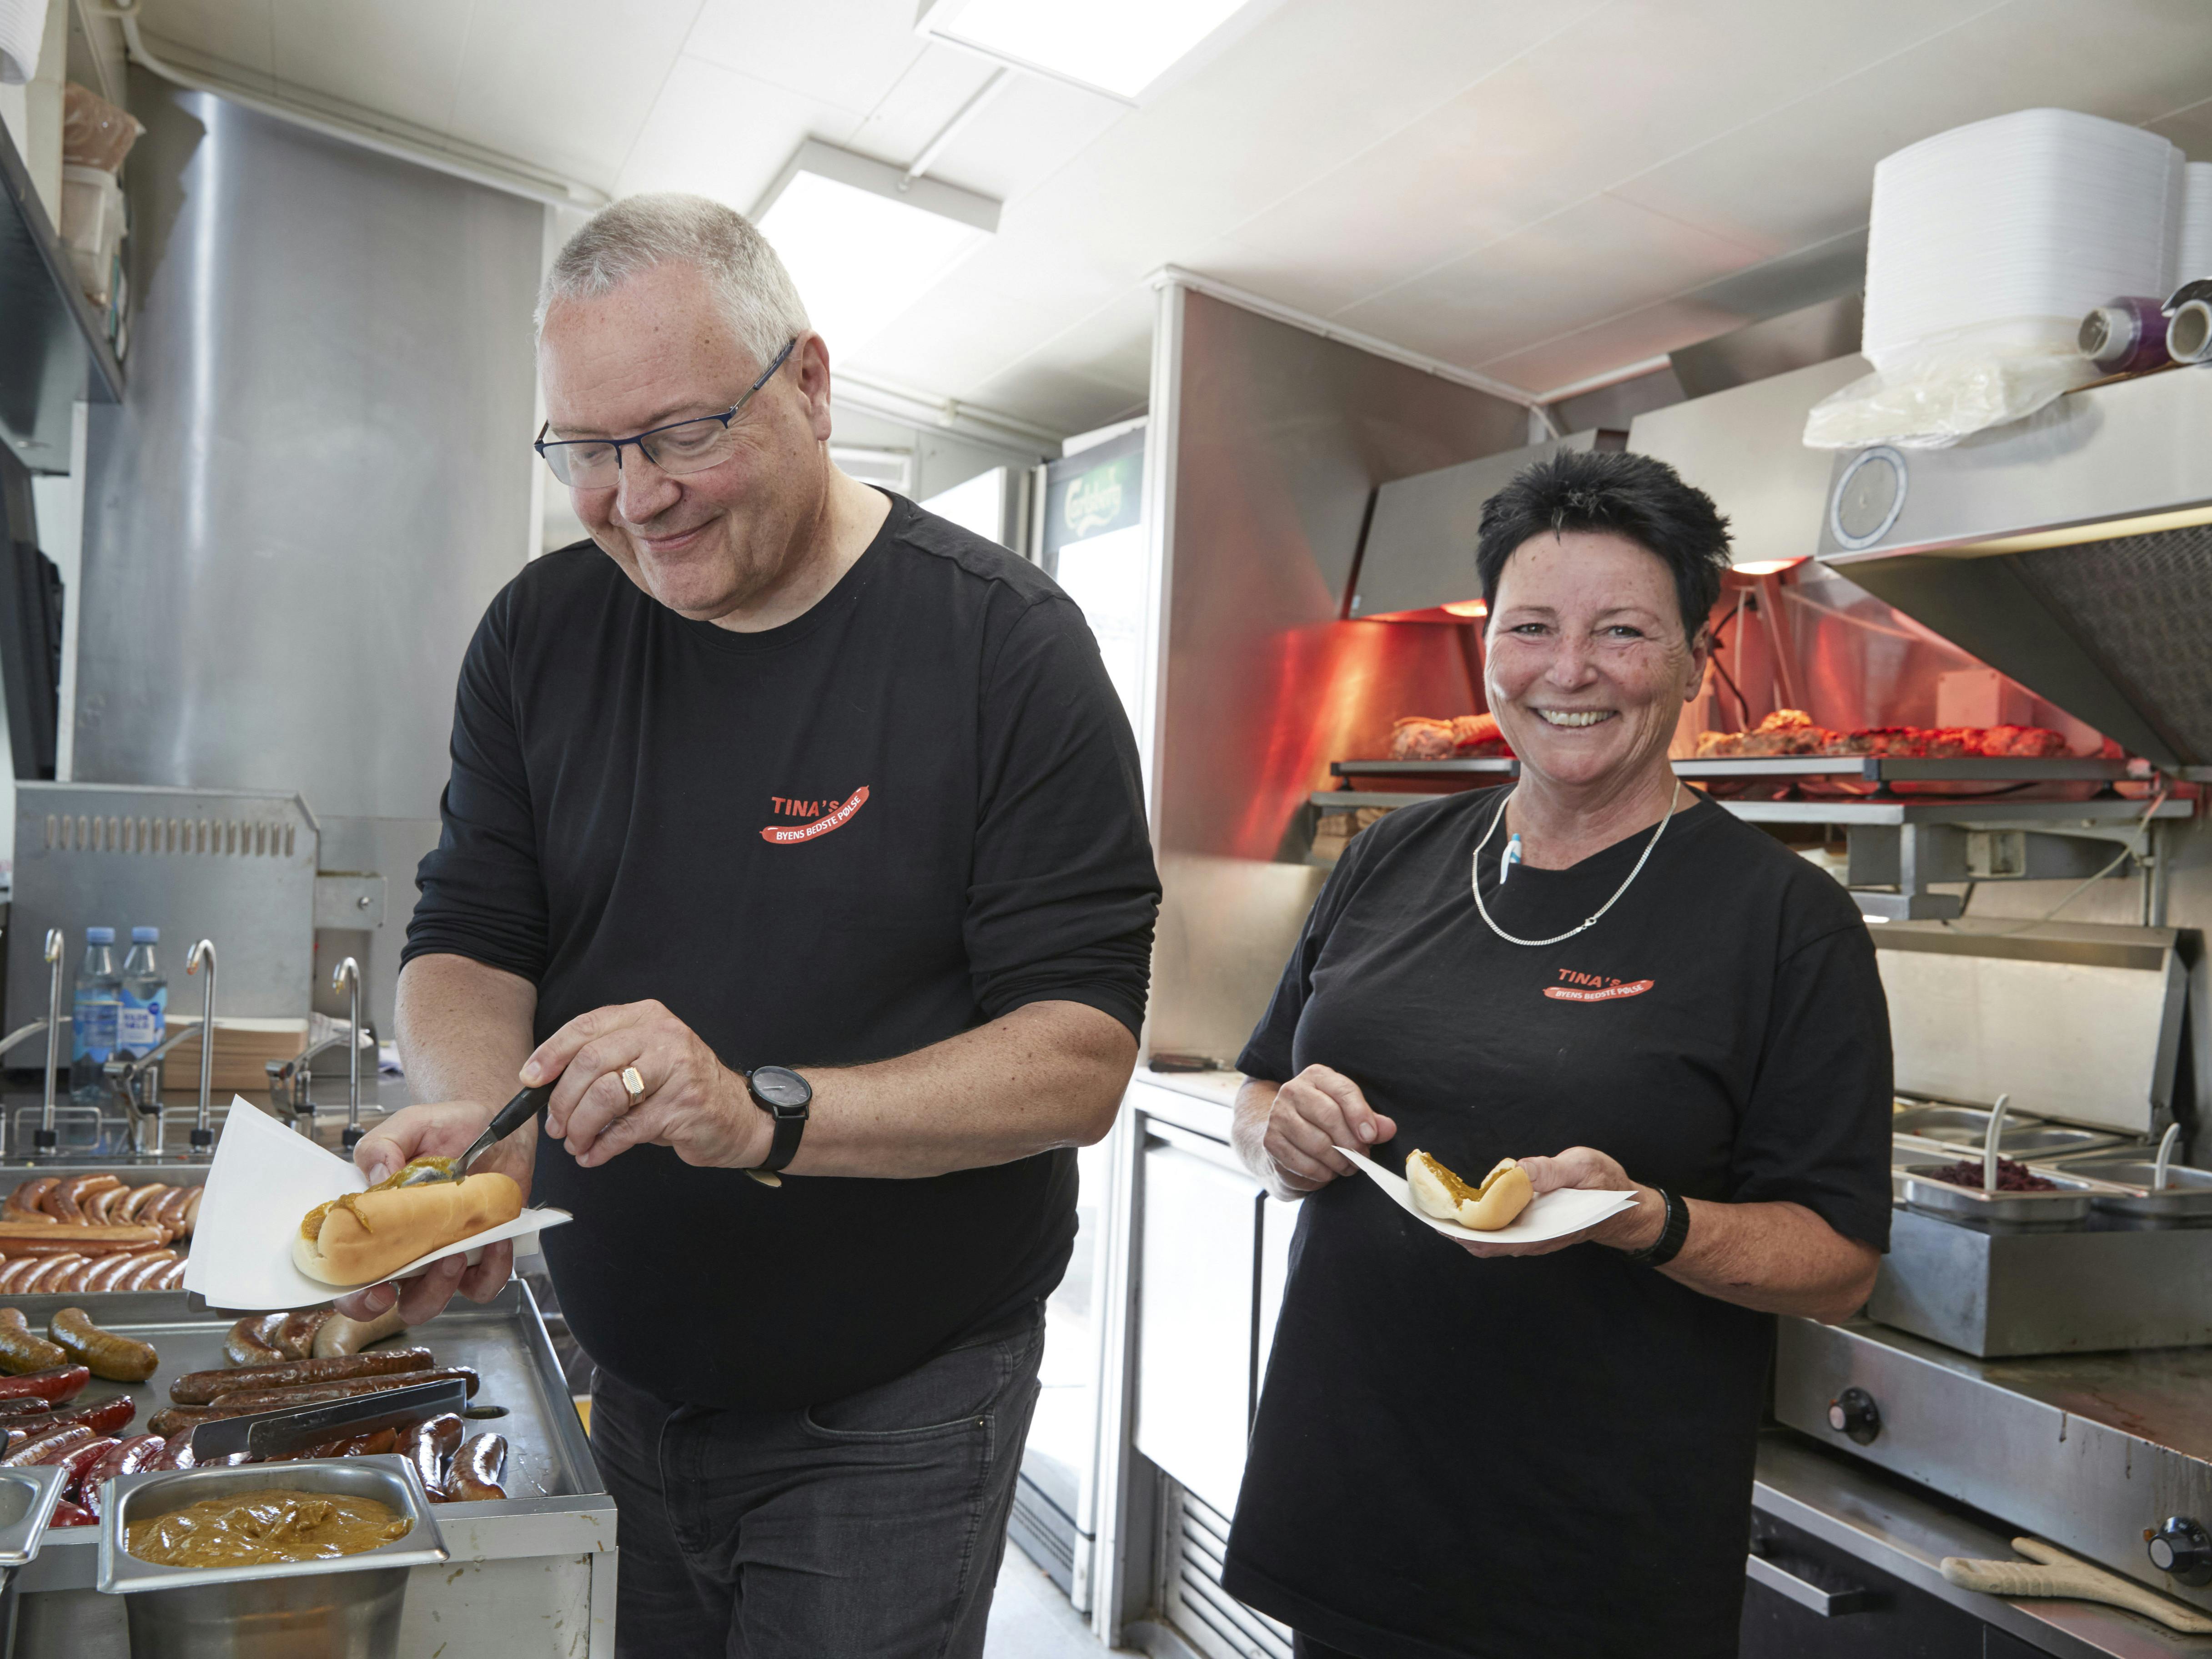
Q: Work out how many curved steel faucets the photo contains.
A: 3